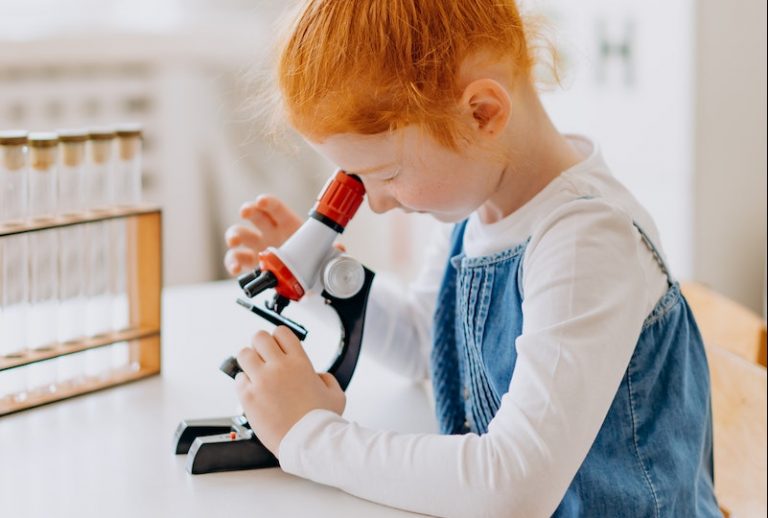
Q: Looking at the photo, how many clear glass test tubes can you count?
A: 5